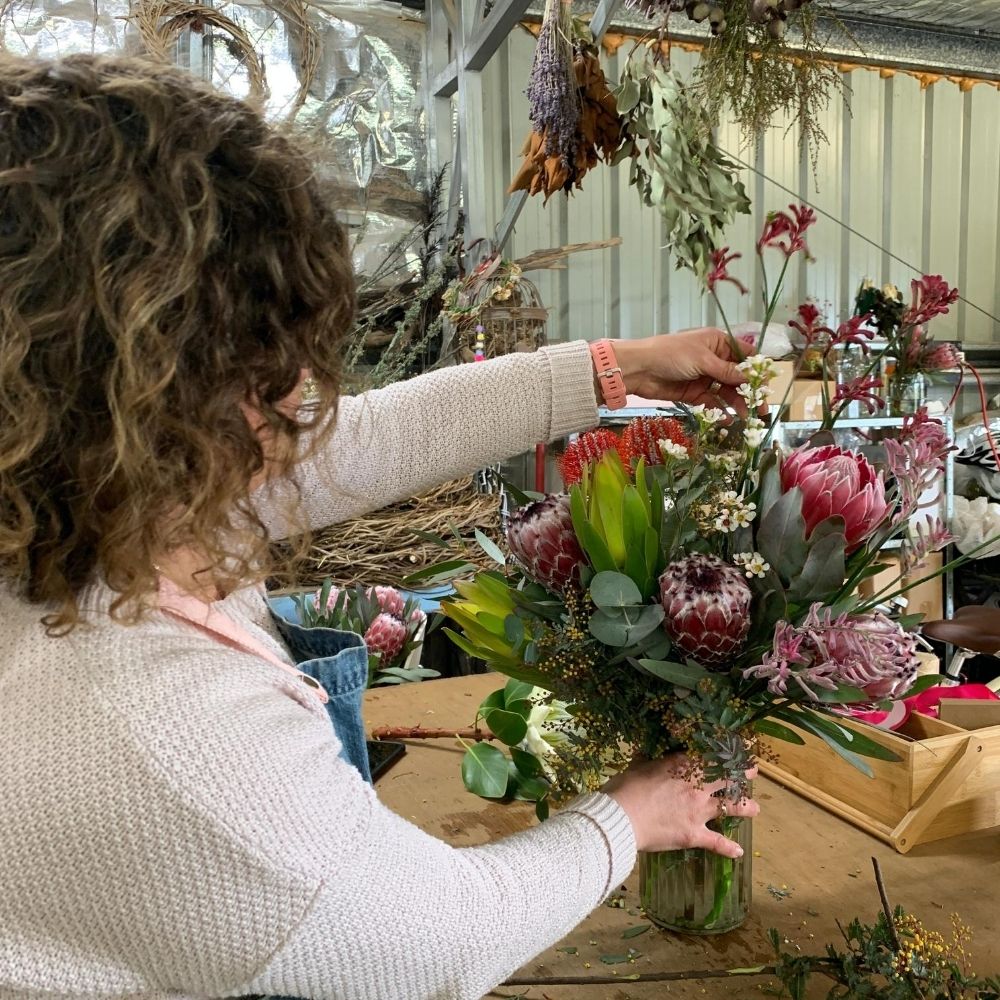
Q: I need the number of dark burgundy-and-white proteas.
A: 2